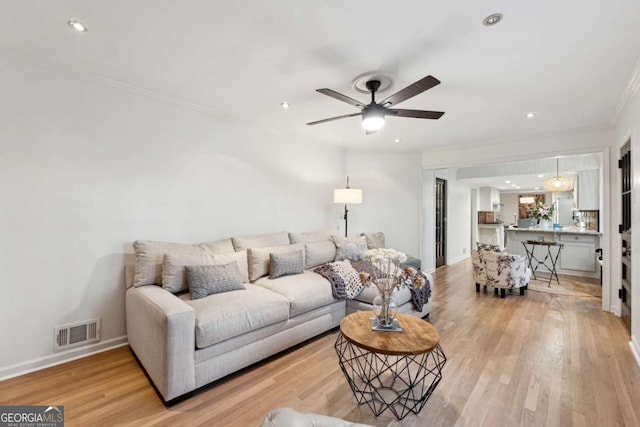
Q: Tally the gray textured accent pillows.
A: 2